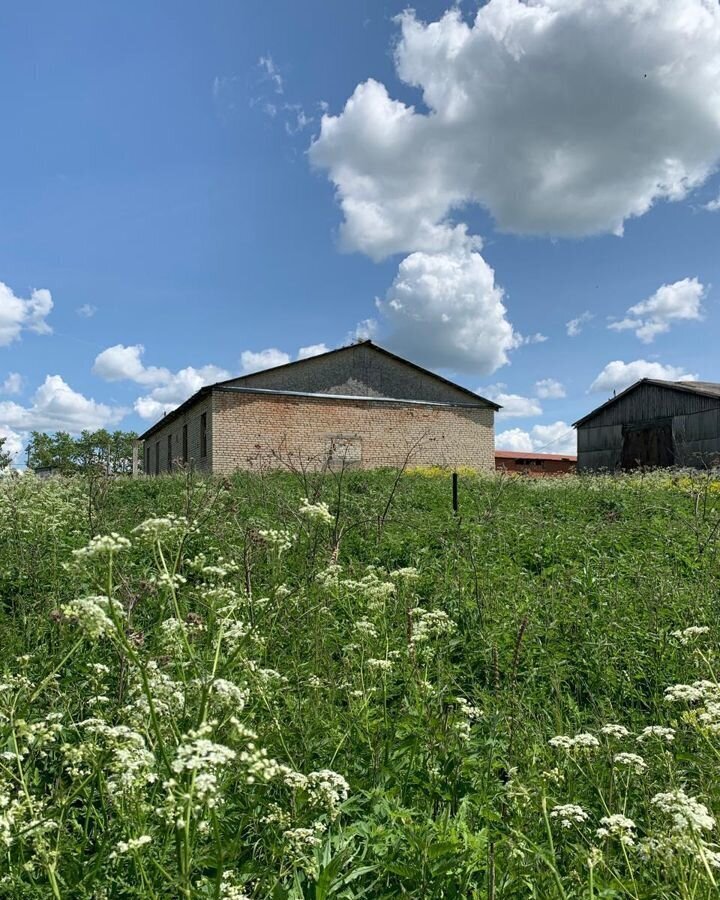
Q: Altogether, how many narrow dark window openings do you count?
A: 5